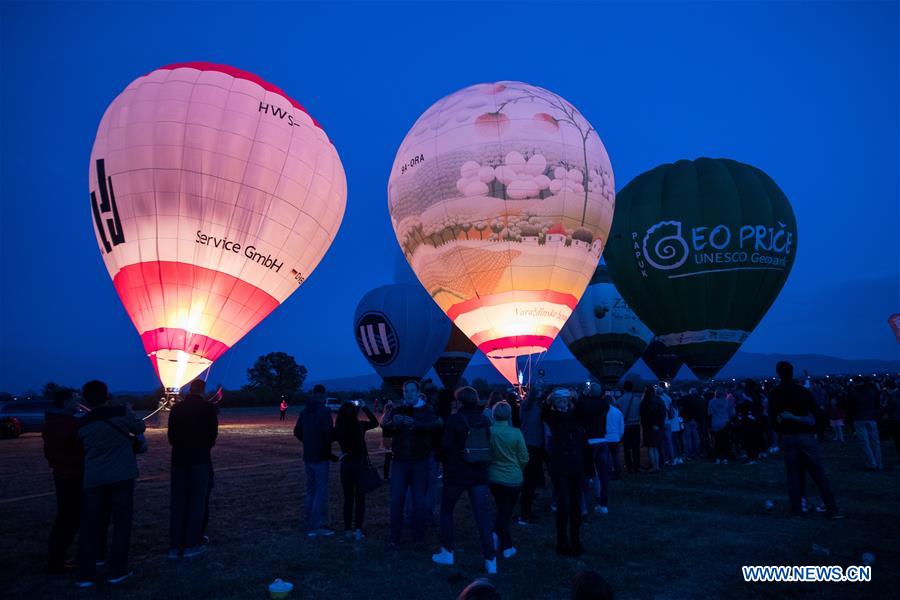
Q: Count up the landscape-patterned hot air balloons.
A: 1